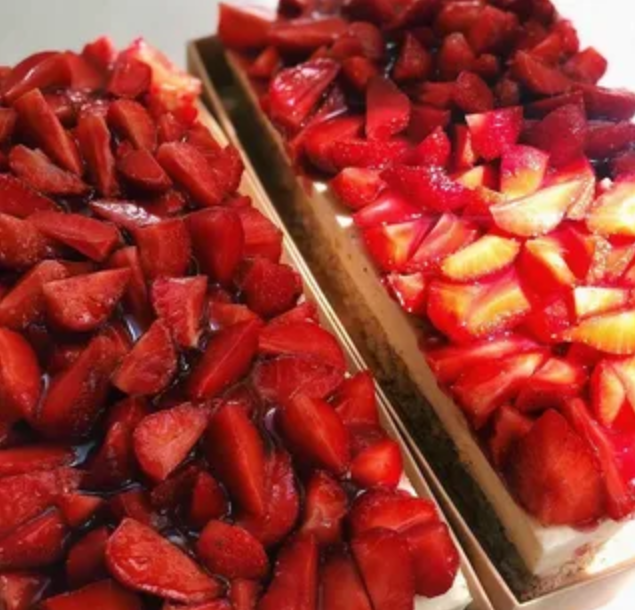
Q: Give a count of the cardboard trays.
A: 2